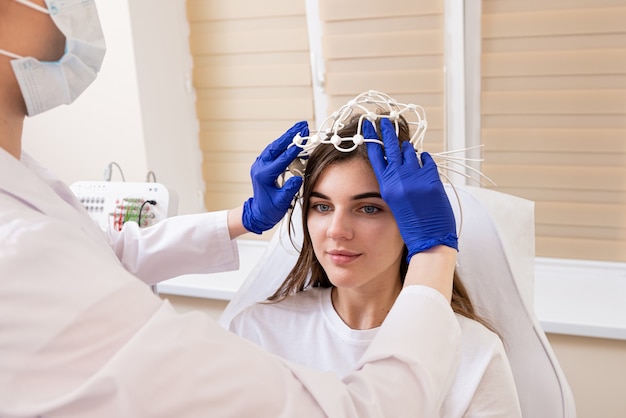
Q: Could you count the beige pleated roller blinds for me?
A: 3